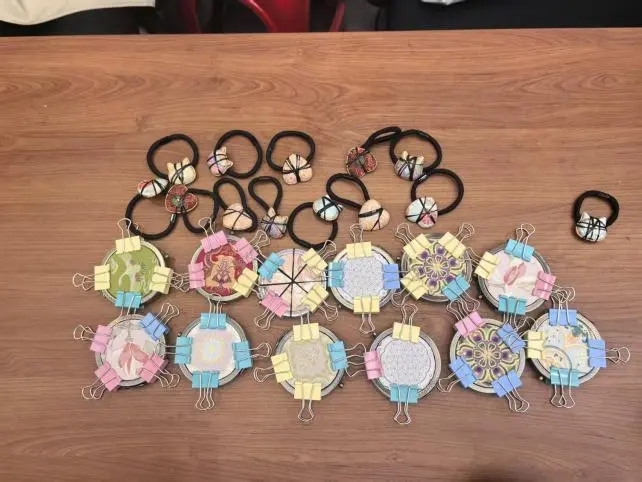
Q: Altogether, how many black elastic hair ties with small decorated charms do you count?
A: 13